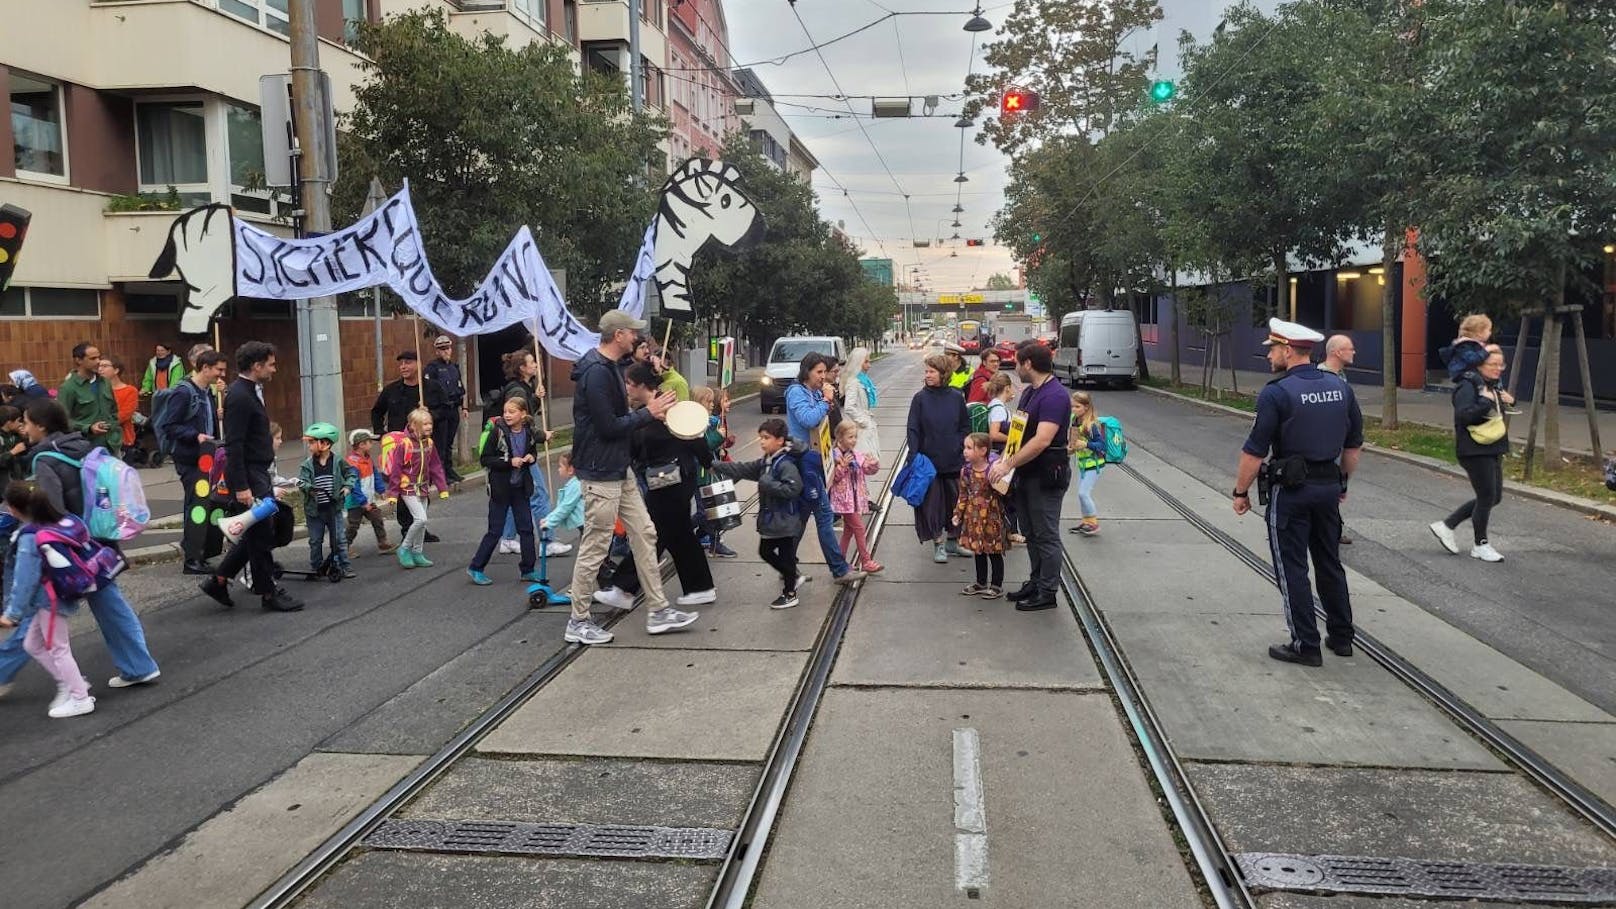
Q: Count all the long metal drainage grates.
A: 2